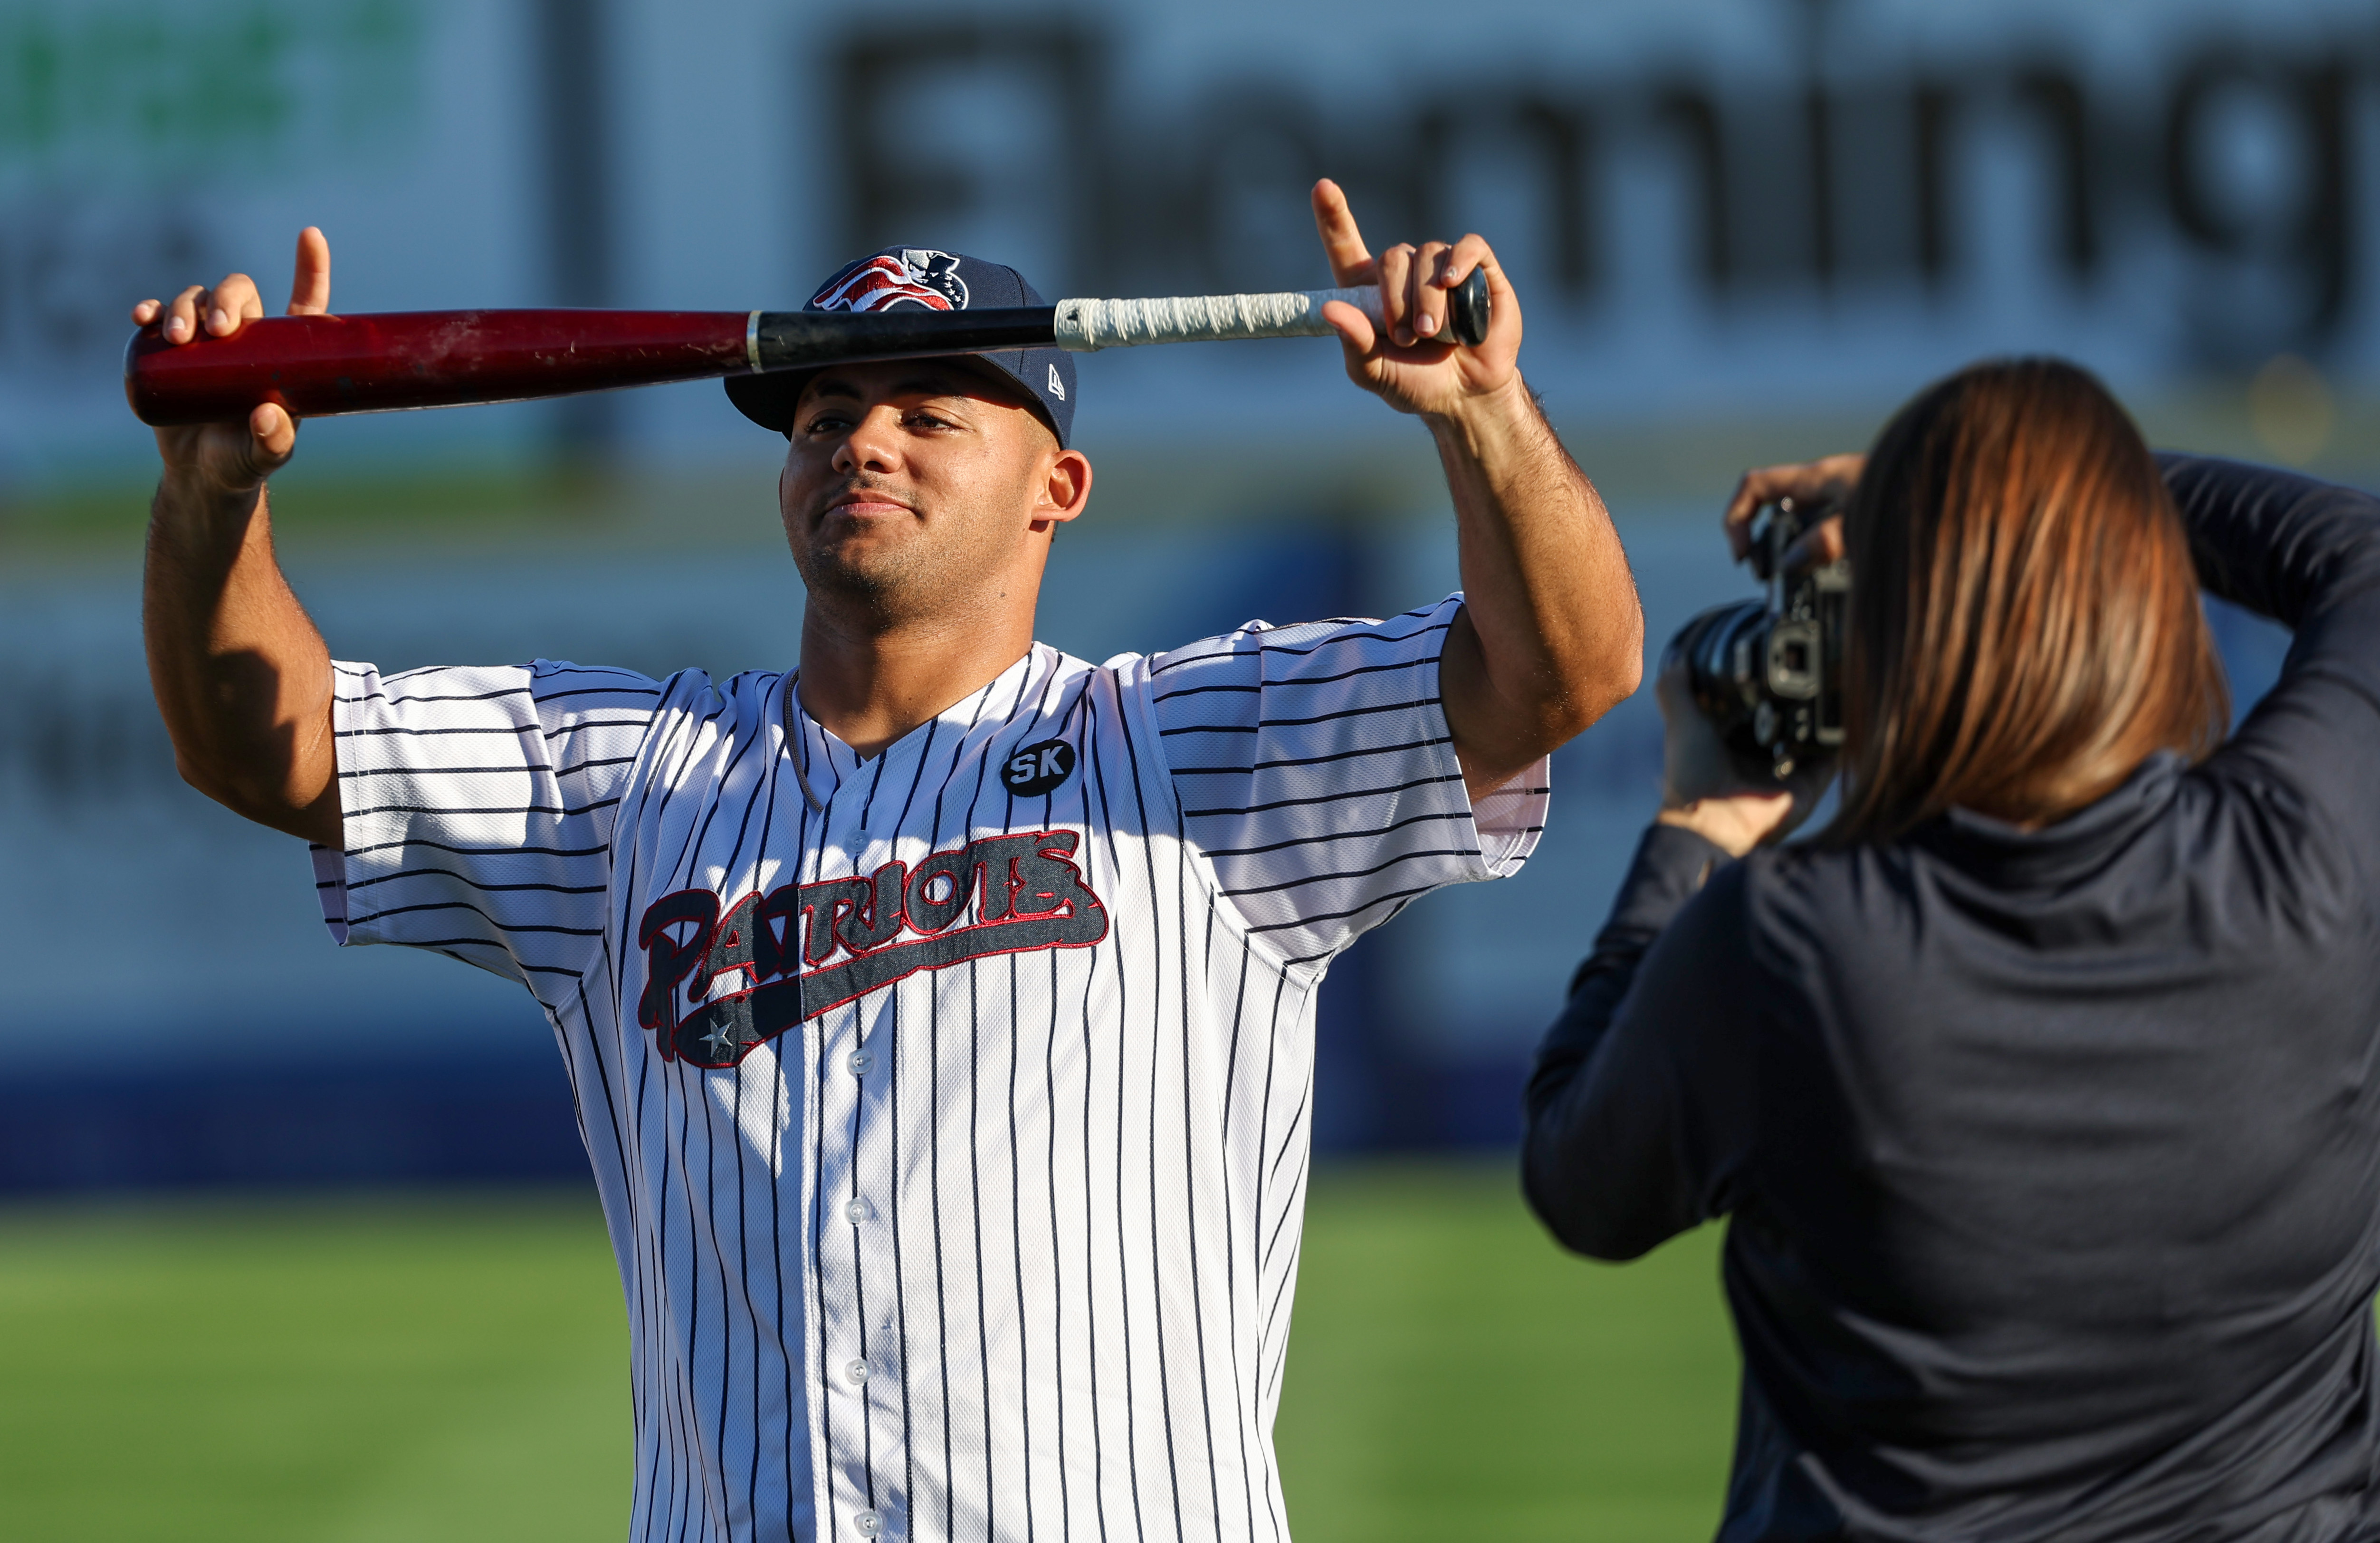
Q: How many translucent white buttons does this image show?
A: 5